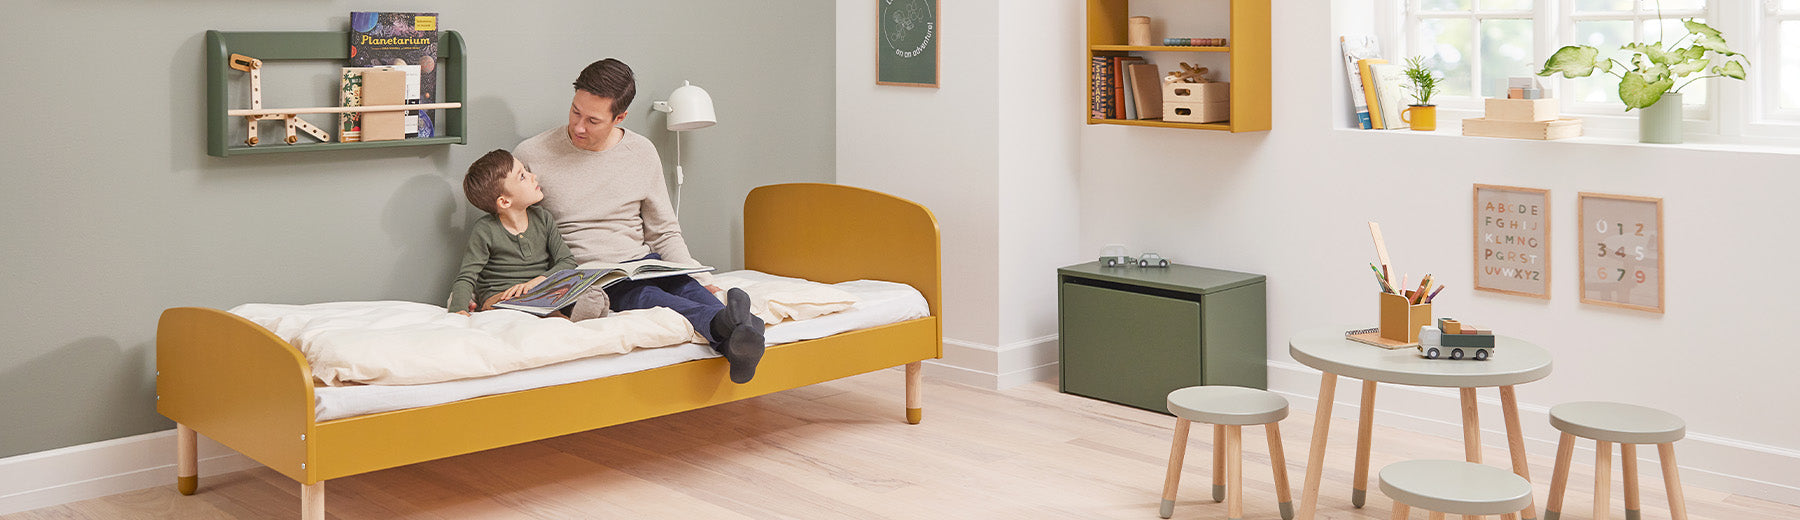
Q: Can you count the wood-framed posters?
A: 3